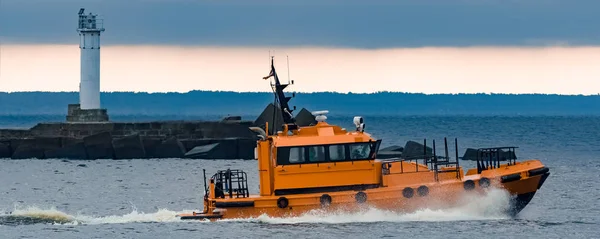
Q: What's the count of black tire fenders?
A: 7